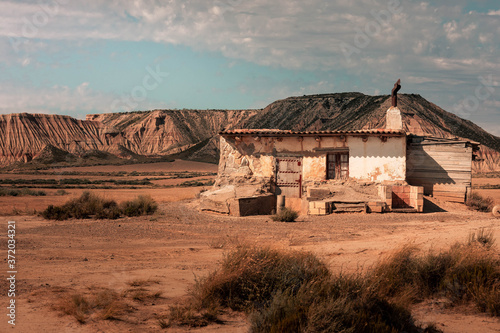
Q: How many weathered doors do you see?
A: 1